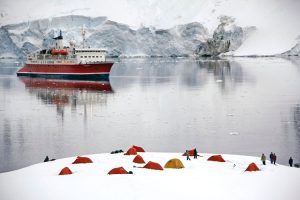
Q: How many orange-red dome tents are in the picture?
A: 10